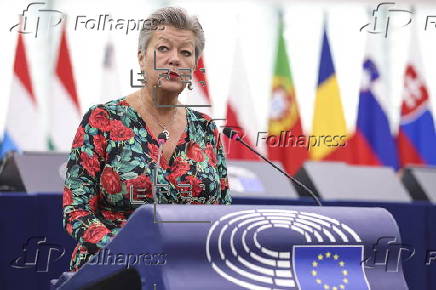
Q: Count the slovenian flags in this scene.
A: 1